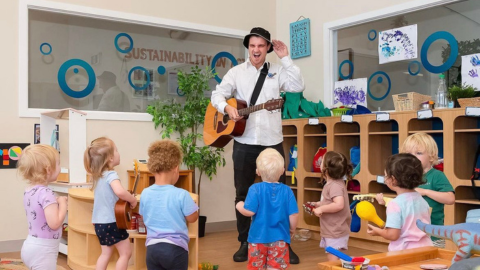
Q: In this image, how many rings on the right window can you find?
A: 5